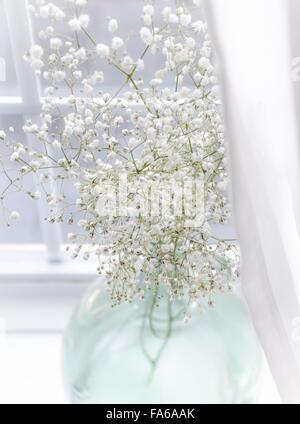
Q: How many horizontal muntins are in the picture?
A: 1